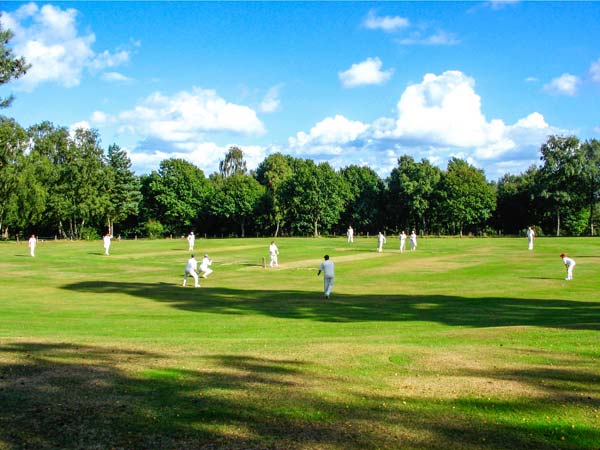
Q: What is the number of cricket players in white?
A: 13